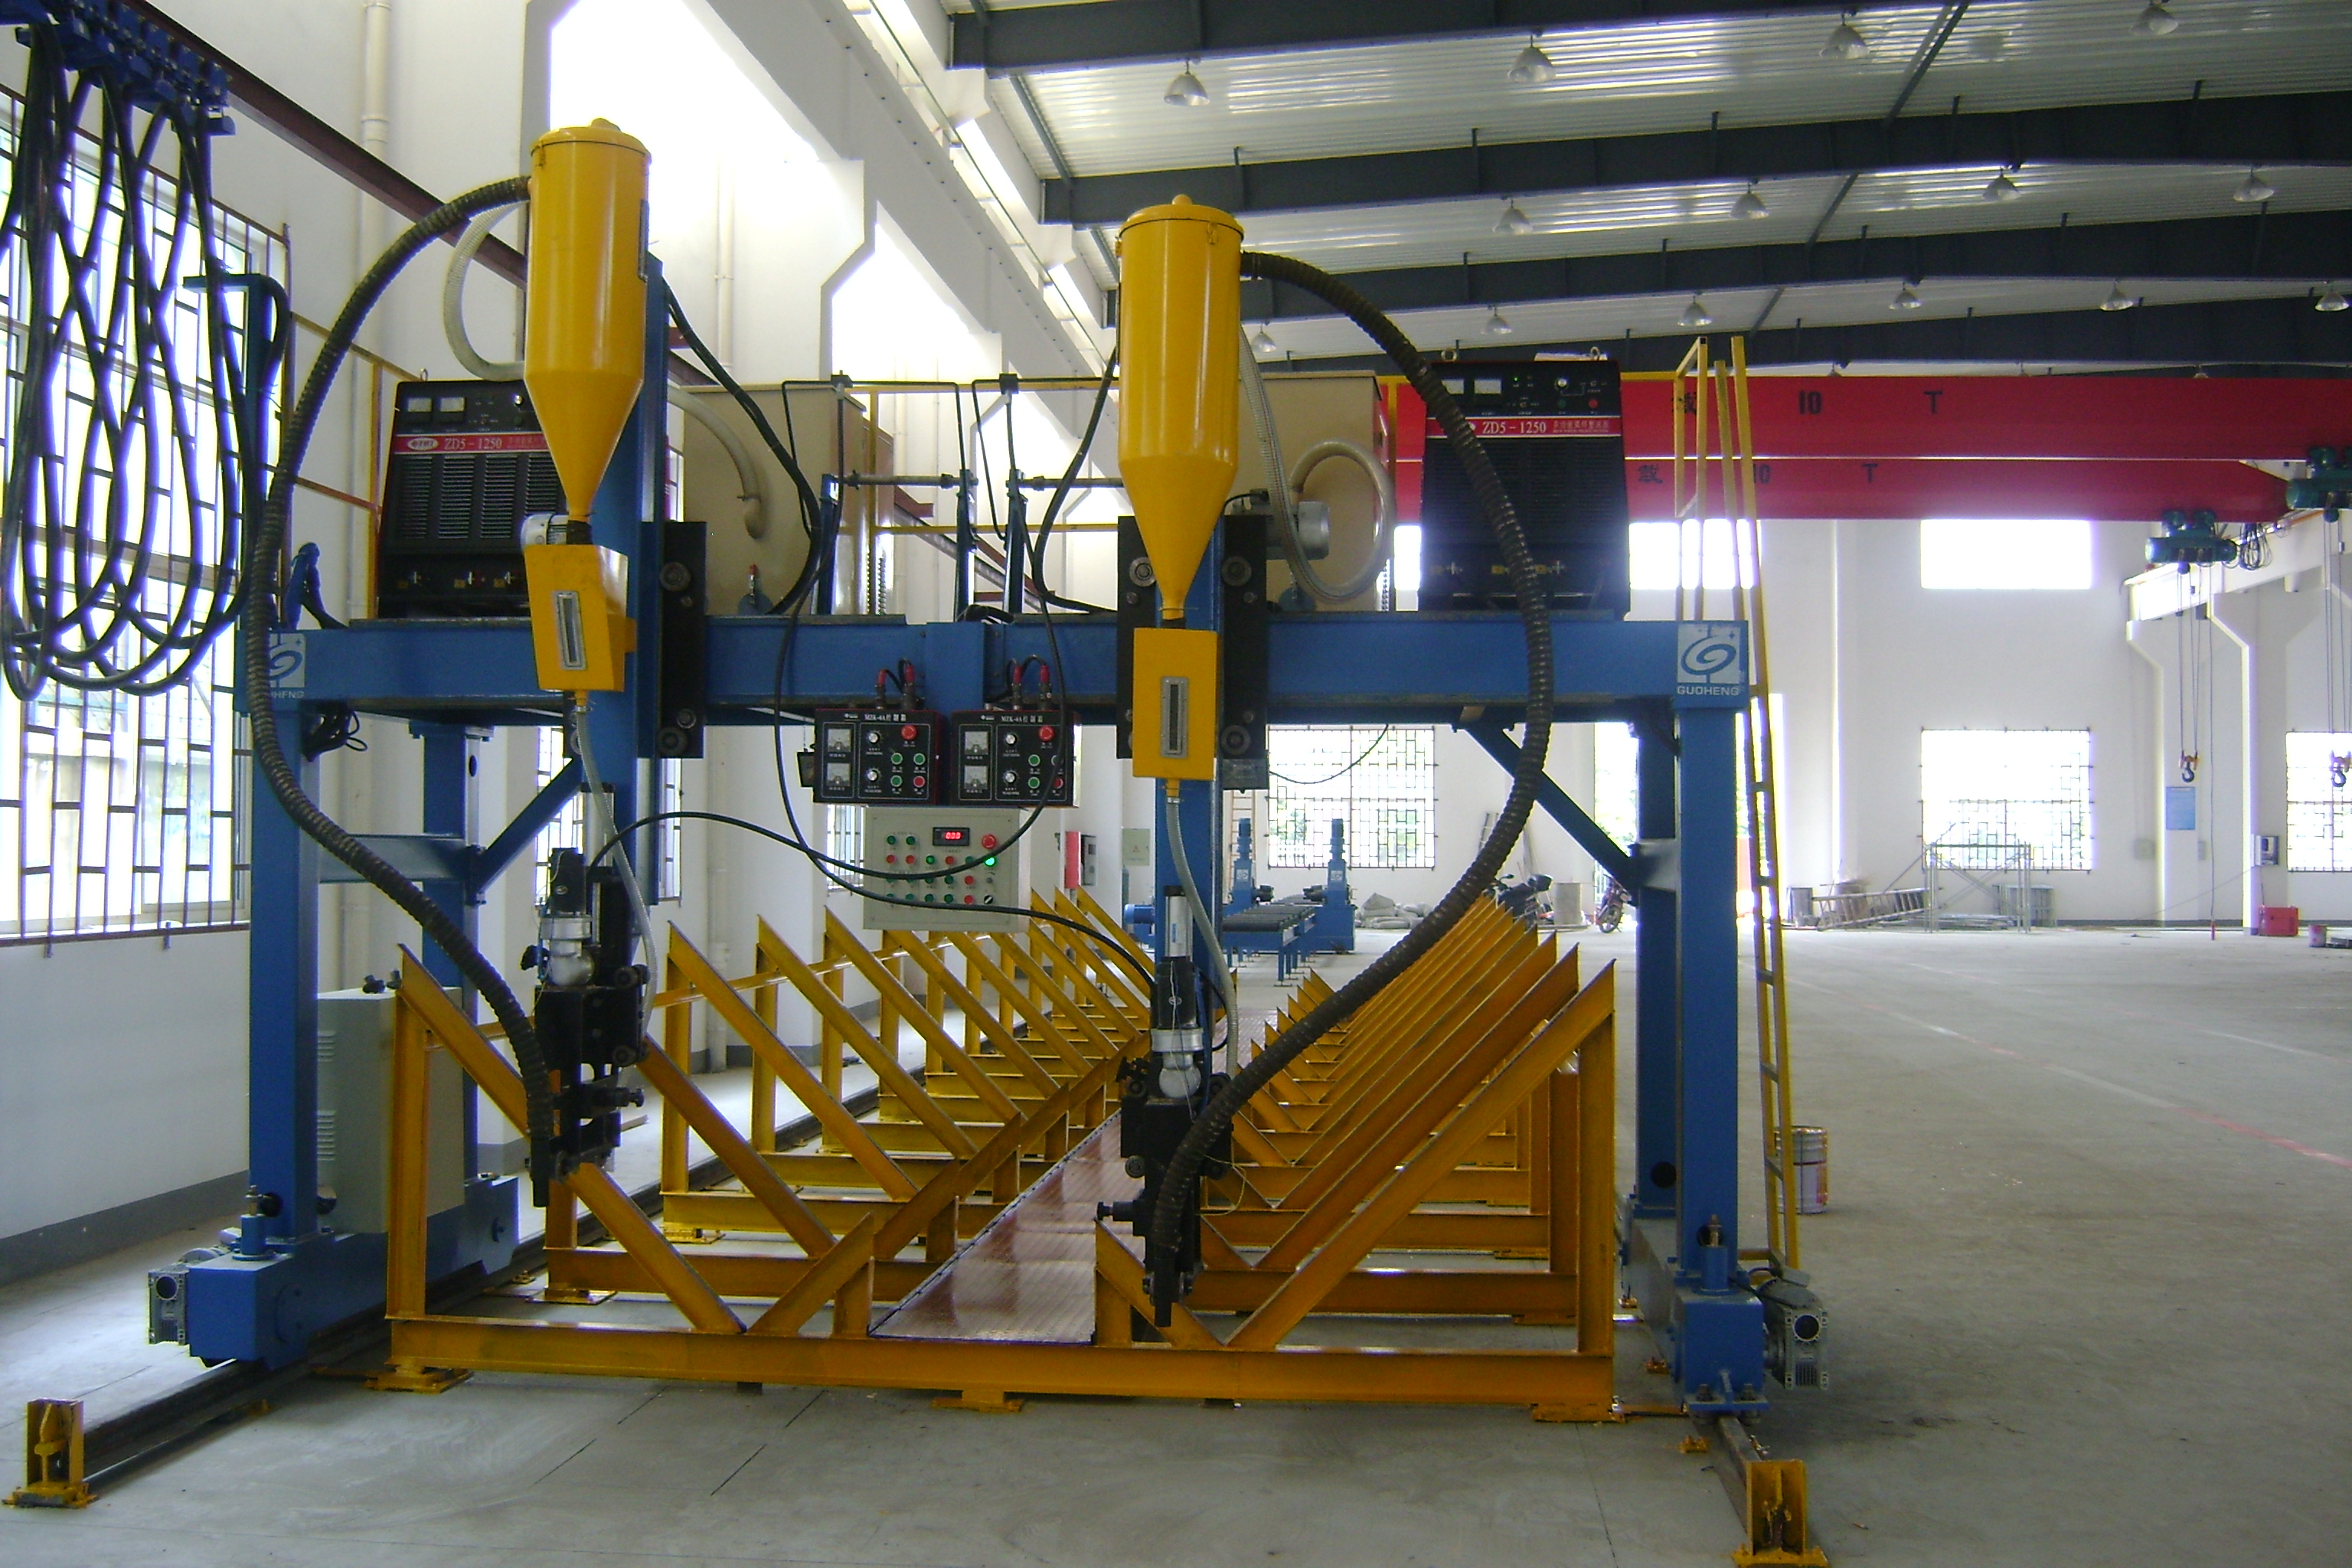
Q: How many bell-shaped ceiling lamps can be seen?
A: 14